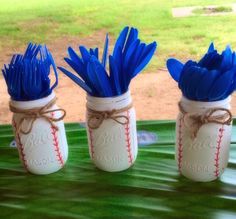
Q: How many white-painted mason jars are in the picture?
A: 3